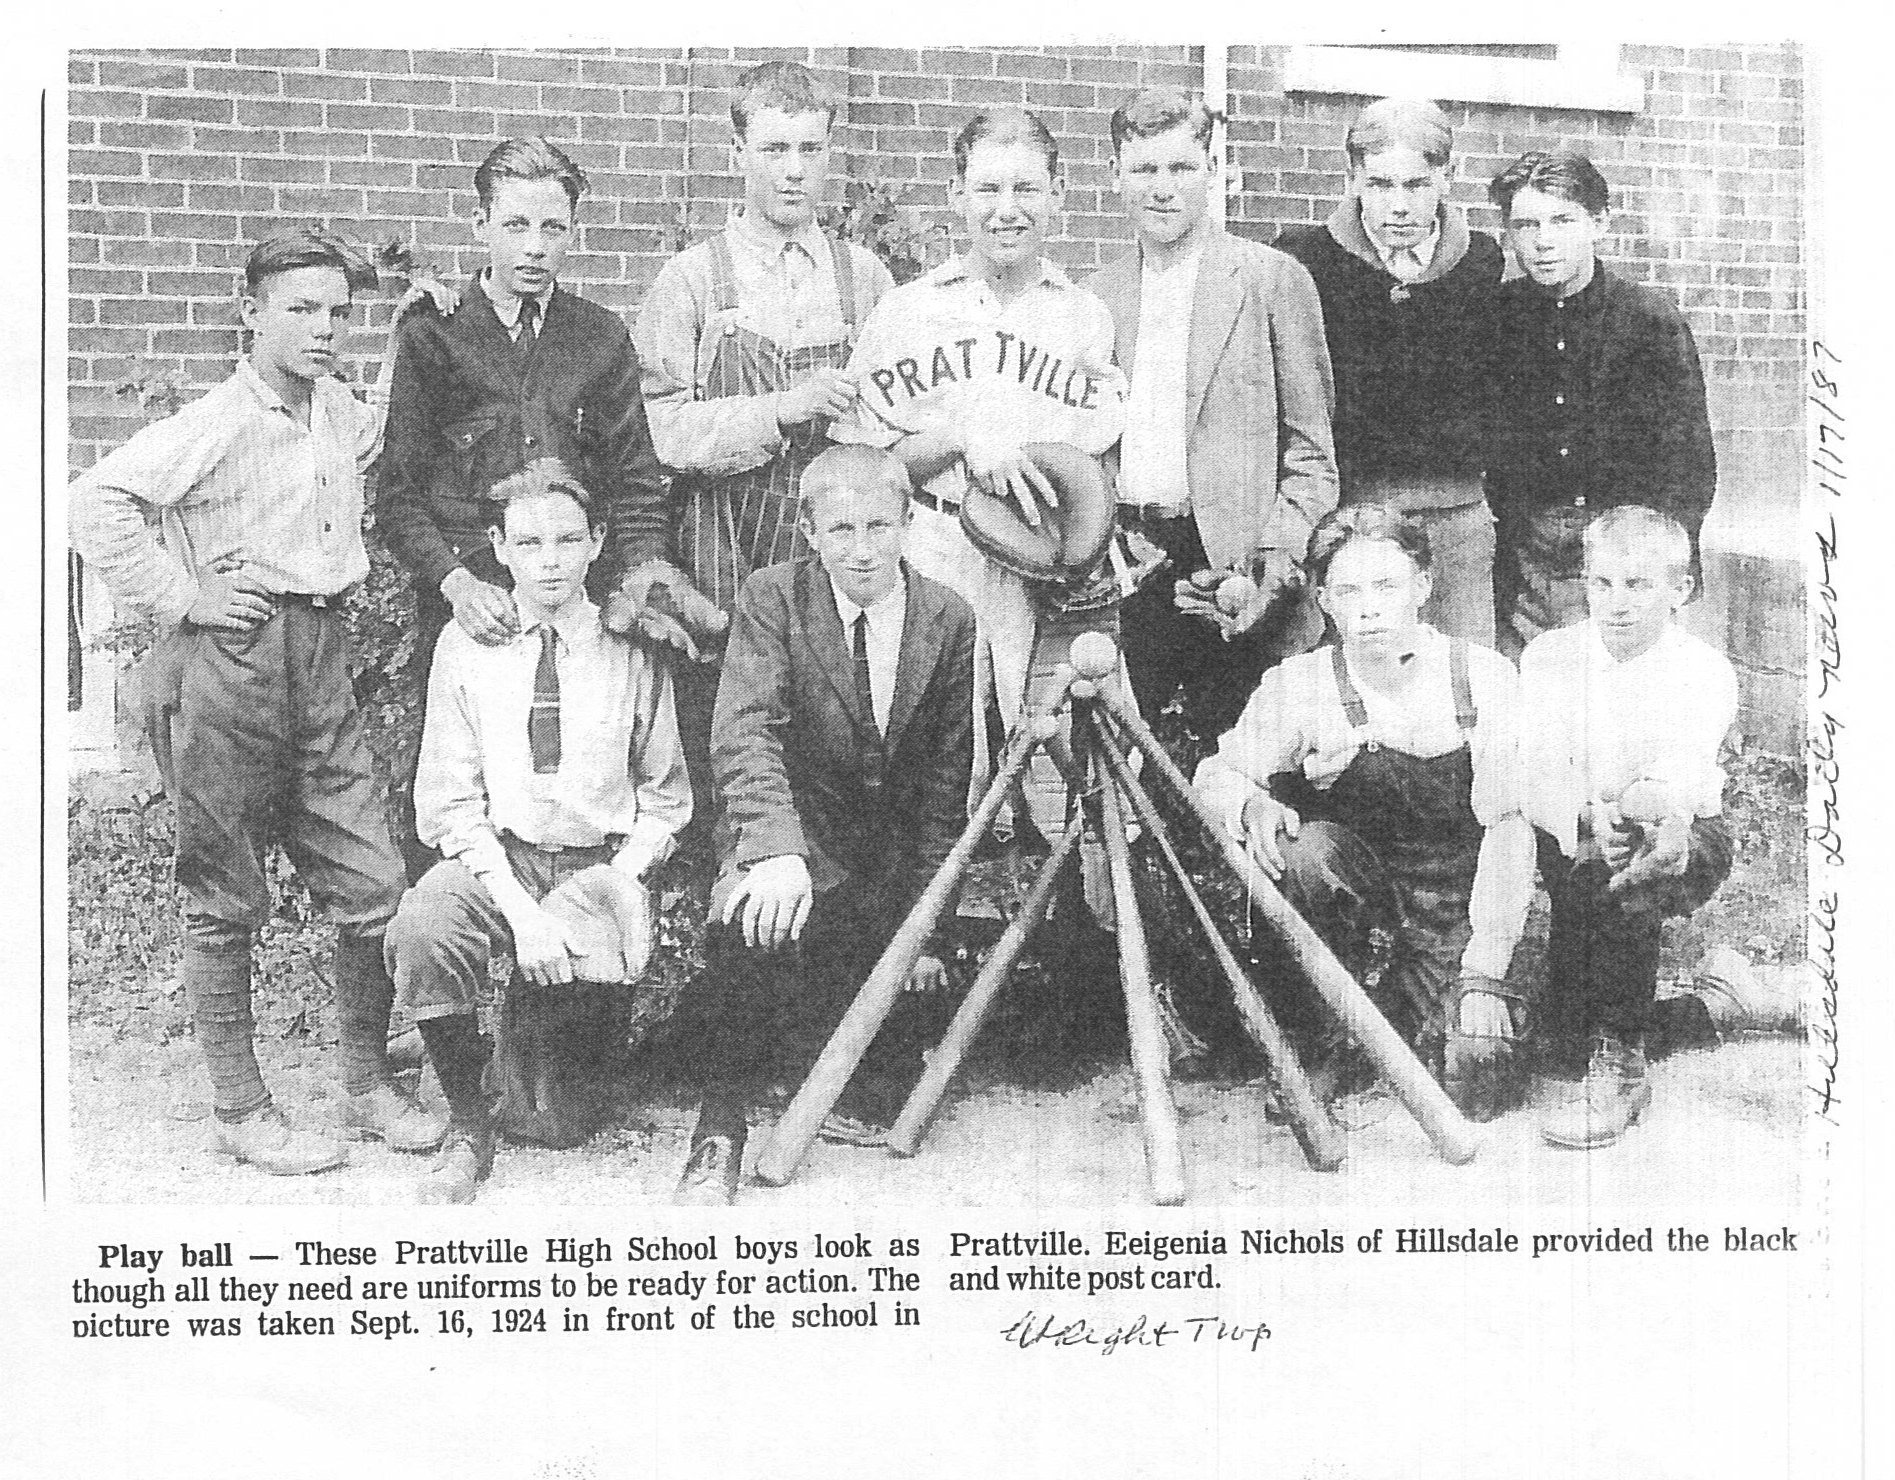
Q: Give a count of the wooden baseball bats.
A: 5